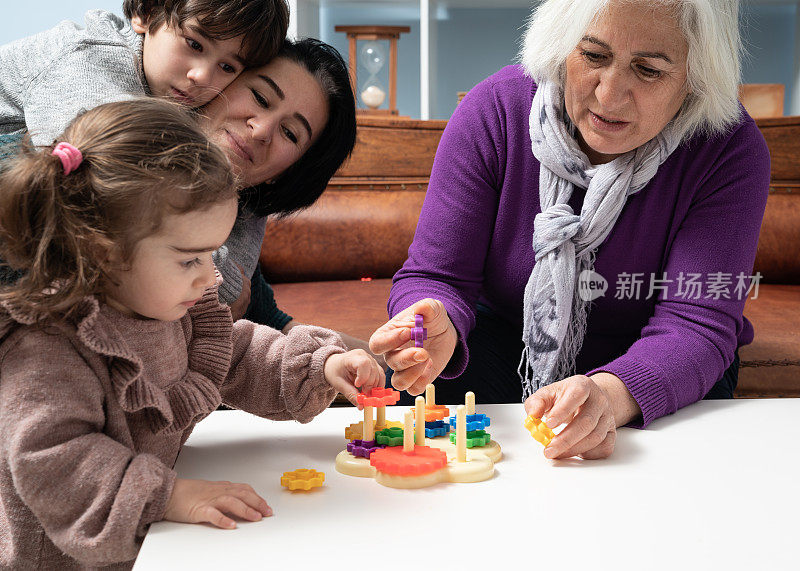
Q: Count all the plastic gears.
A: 12